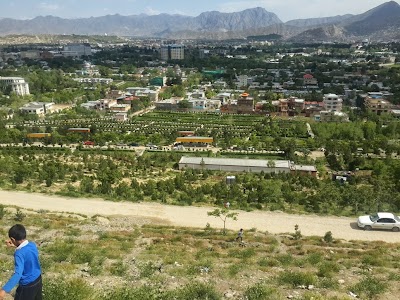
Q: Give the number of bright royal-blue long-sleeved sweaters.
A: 1